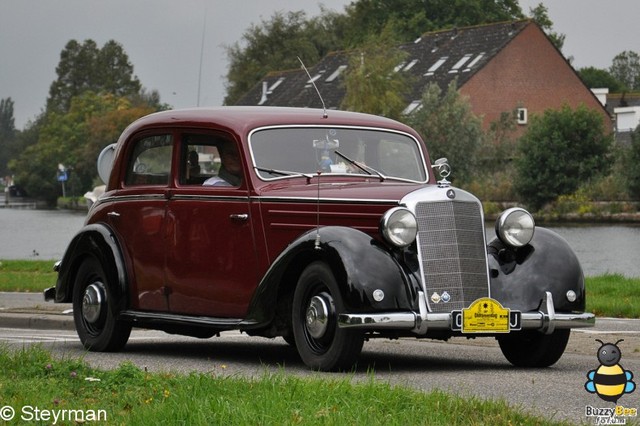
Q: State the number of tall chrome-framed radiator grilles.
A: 1